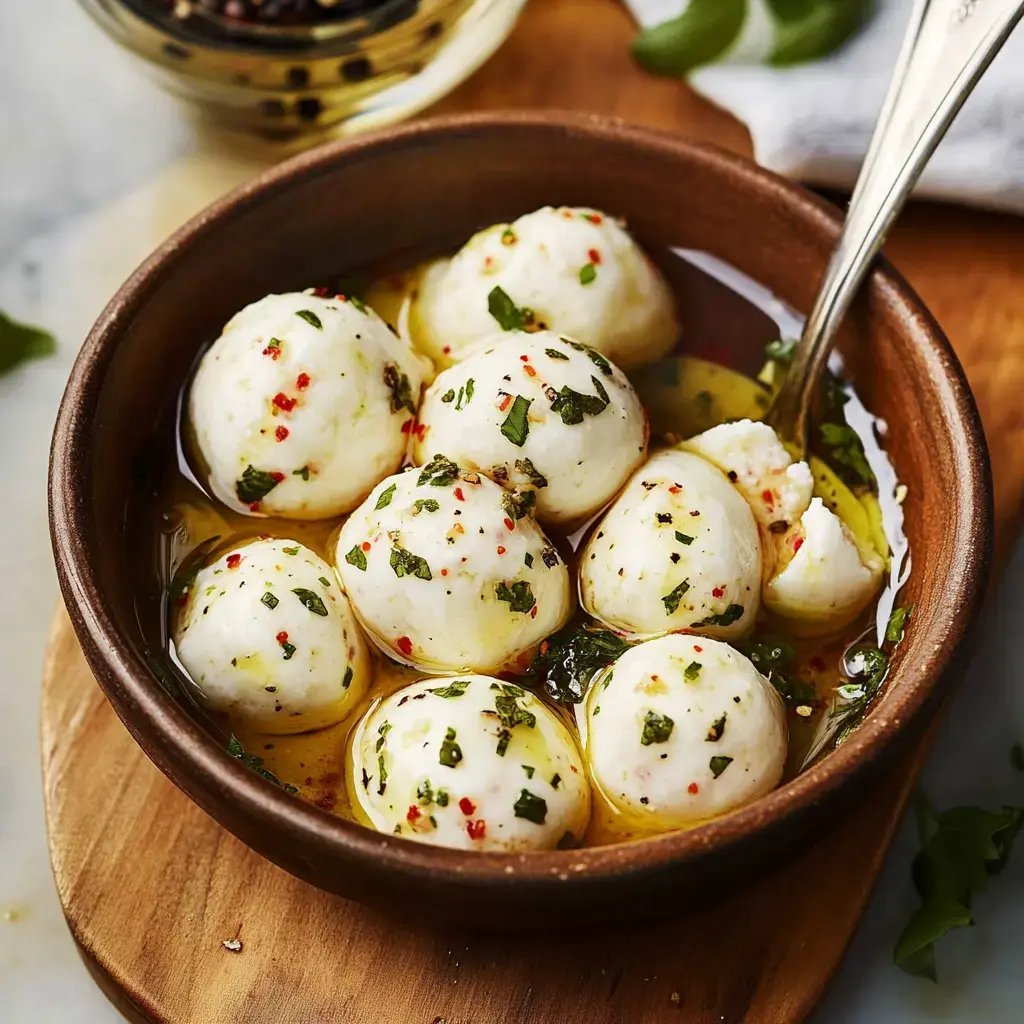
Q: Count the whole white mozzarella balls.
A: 8